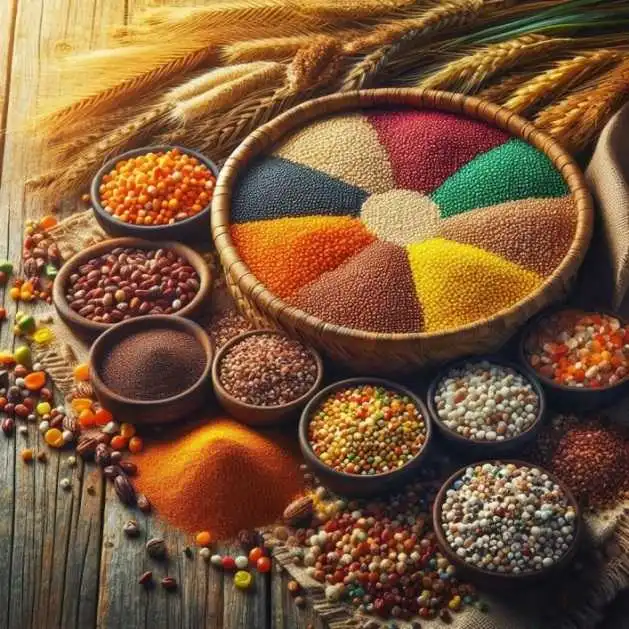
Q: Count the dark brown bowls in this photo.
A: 8